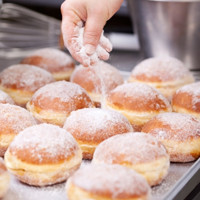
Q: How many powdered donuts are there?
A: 15